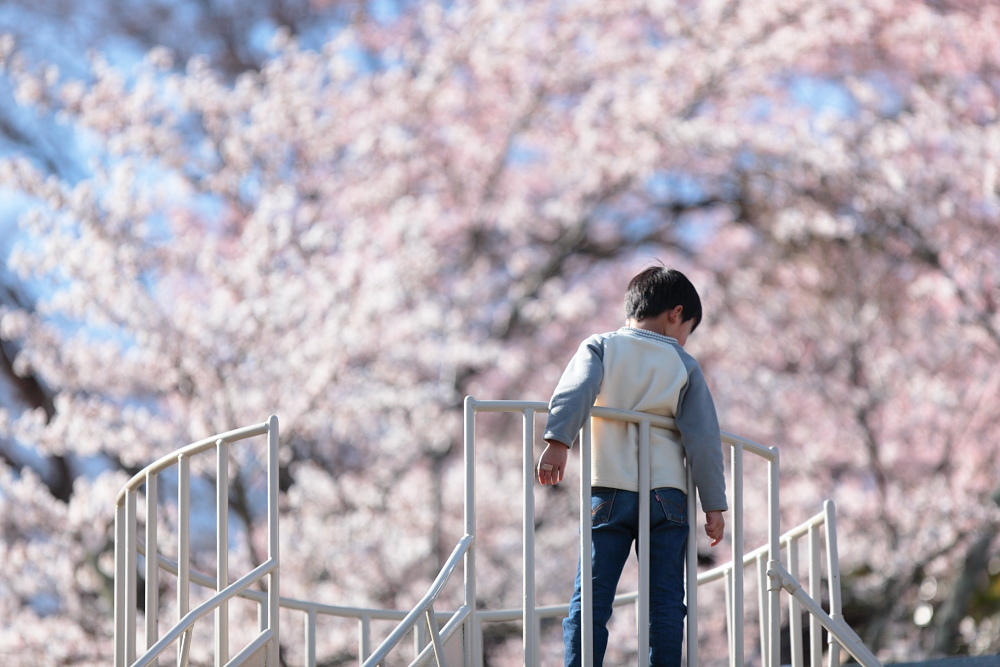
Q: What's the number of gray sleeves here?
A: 2